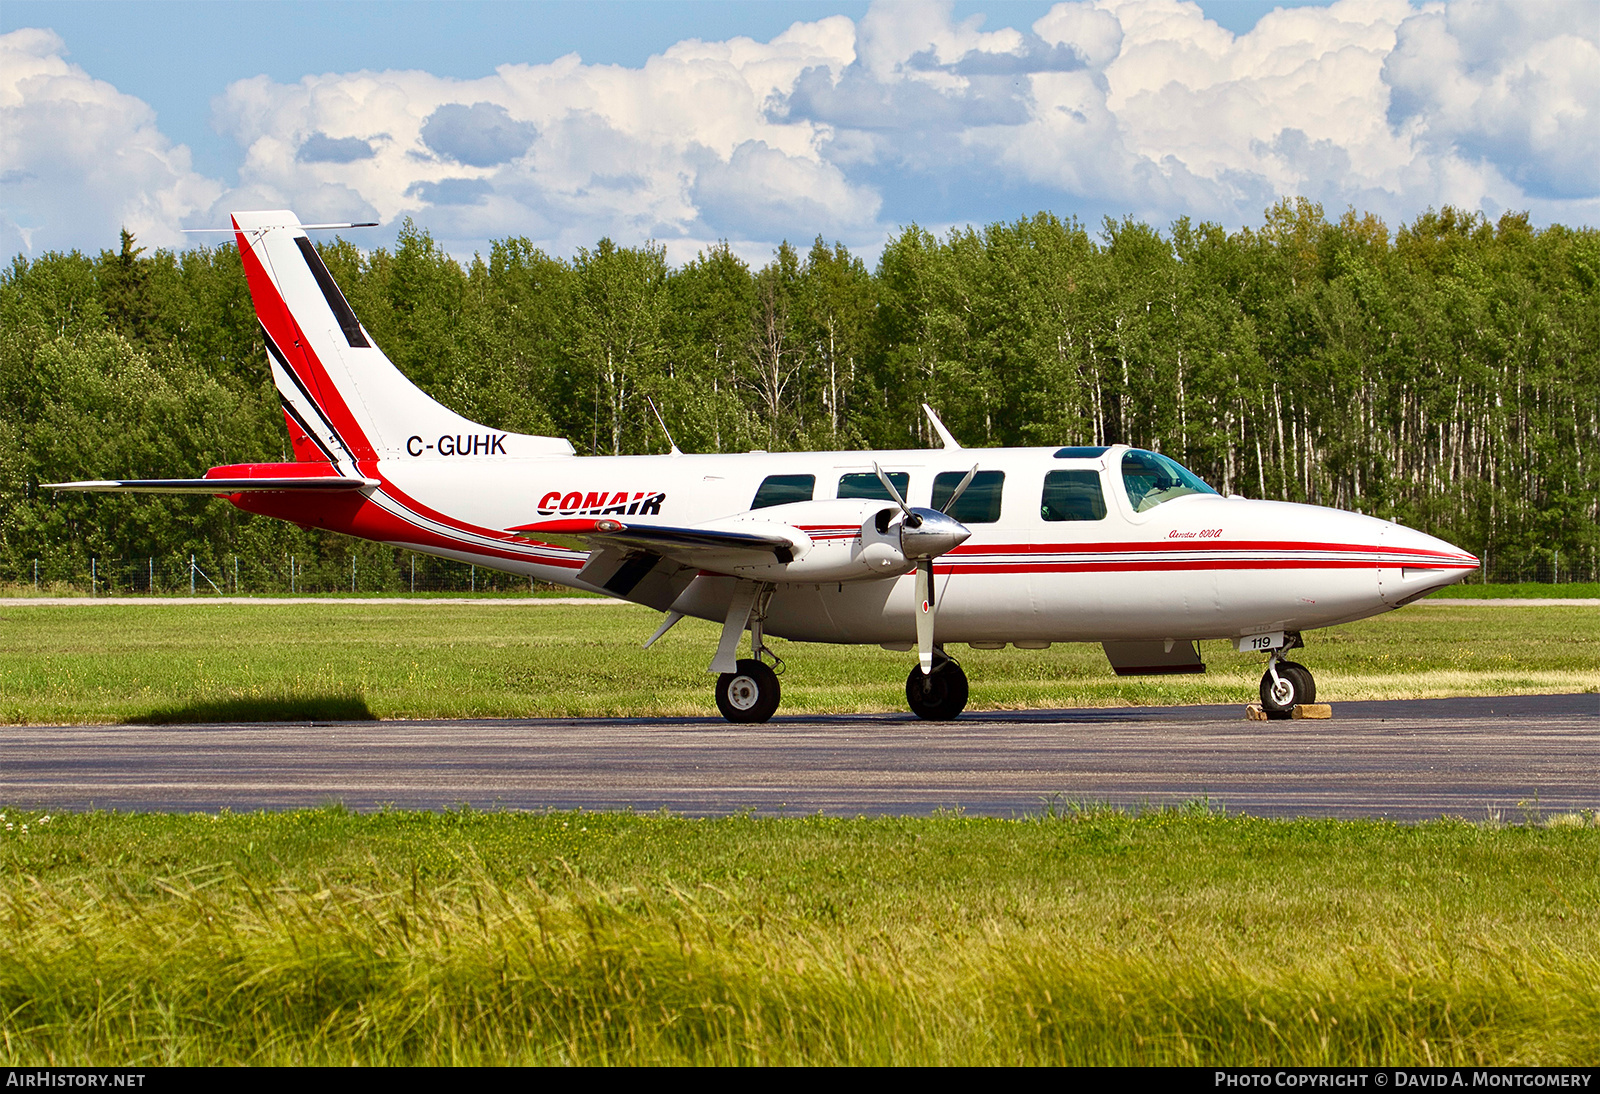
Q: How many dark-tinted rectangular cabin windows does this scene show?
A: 4